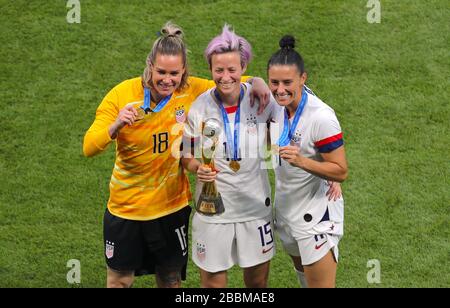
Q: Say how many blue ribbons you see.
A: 3